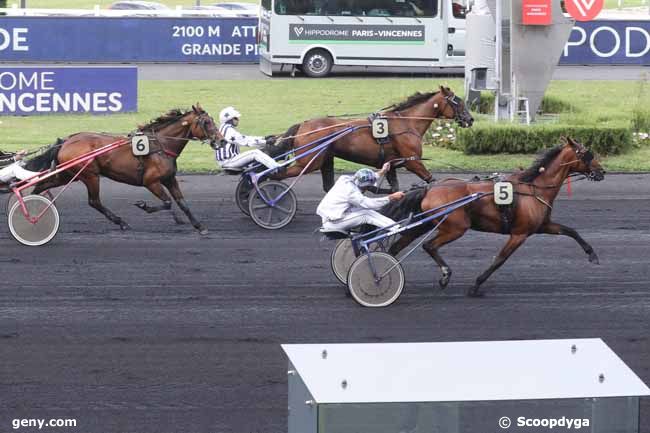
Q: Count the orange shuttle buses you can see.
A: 0